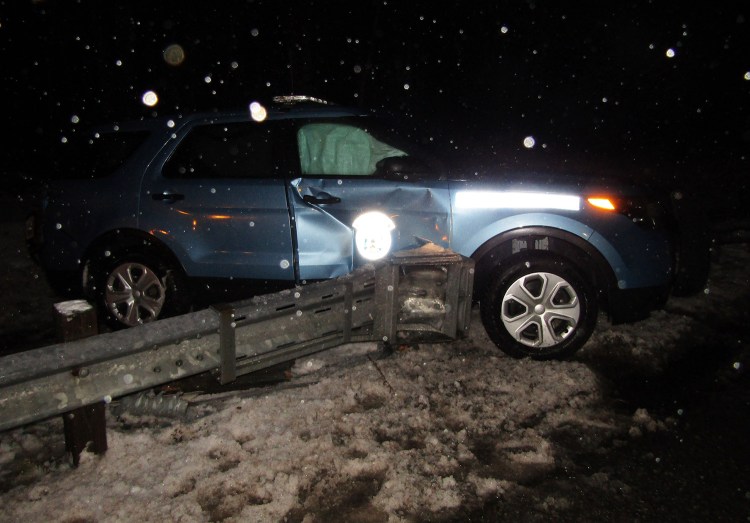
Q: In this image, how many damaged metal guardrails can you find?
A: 1